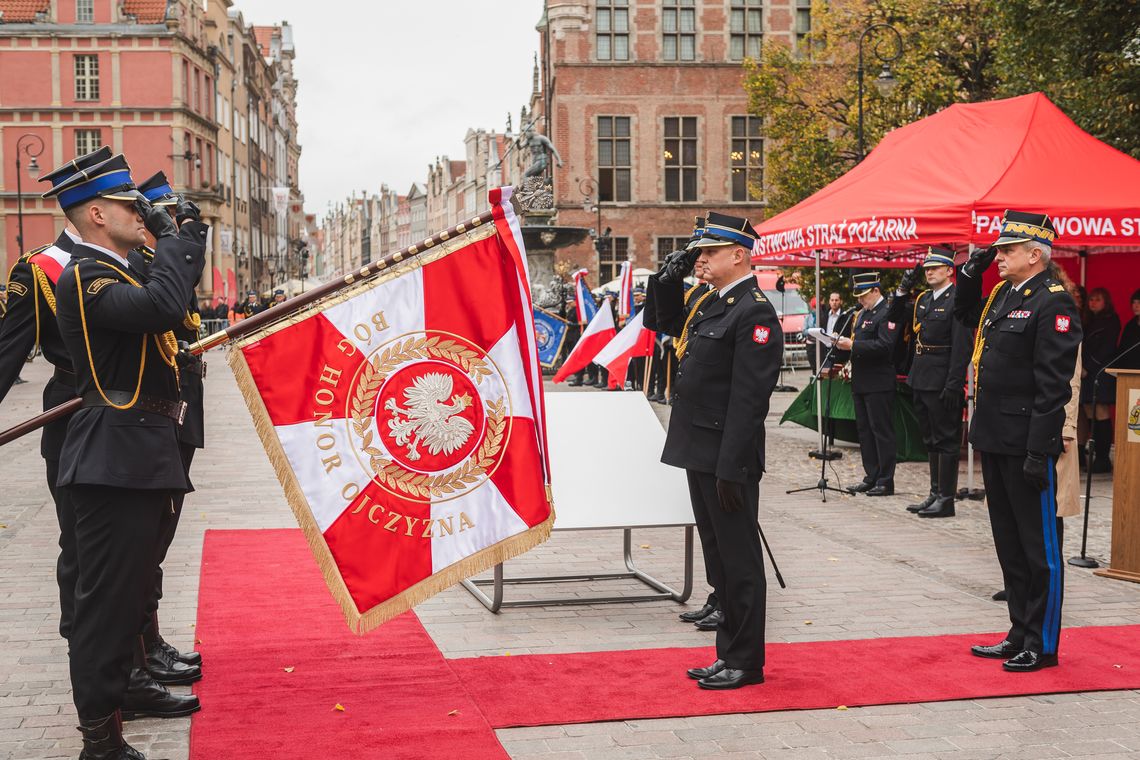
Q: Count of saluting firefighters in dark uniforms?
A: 6